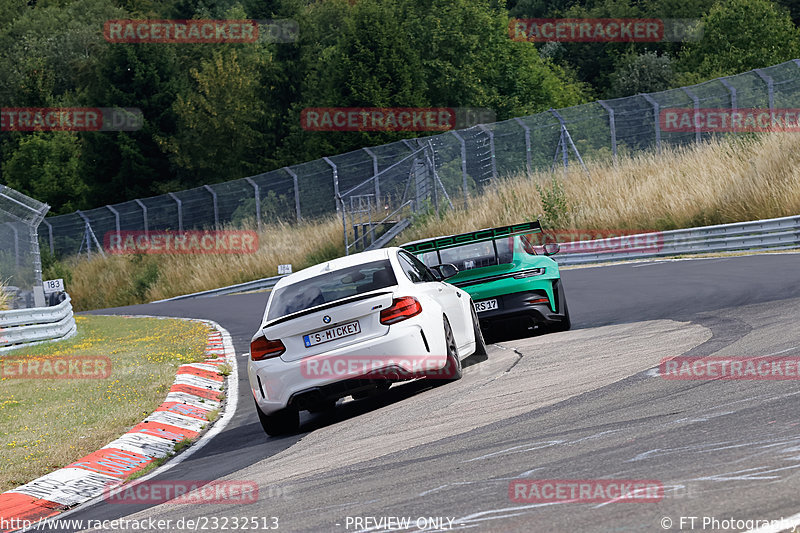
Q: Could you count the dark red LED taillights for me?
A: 2